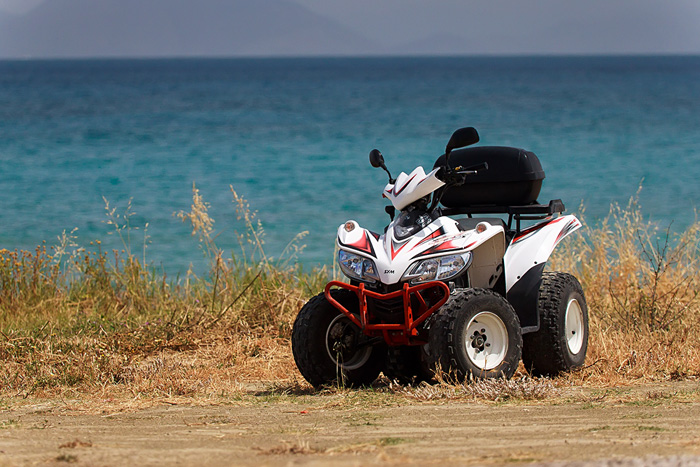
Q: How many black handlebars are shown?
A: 1